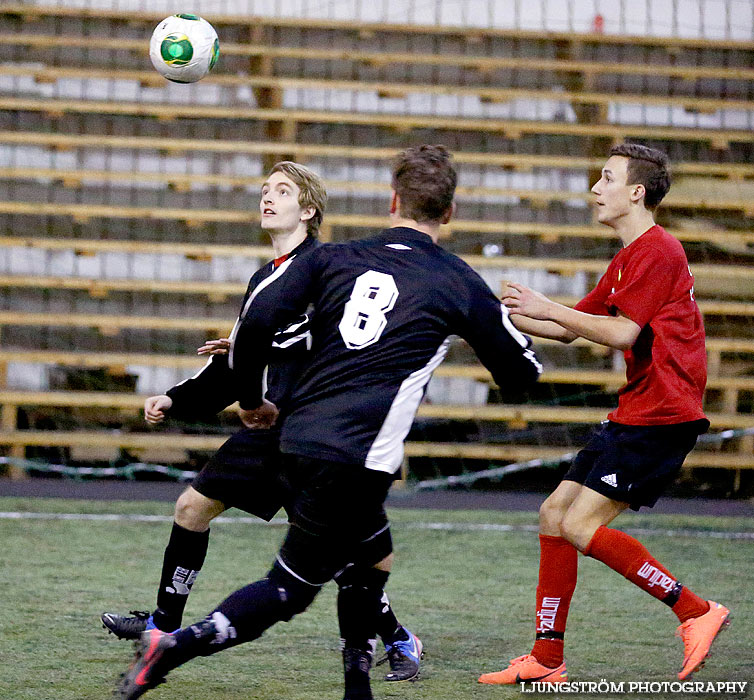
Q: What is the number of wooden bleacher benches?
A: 13